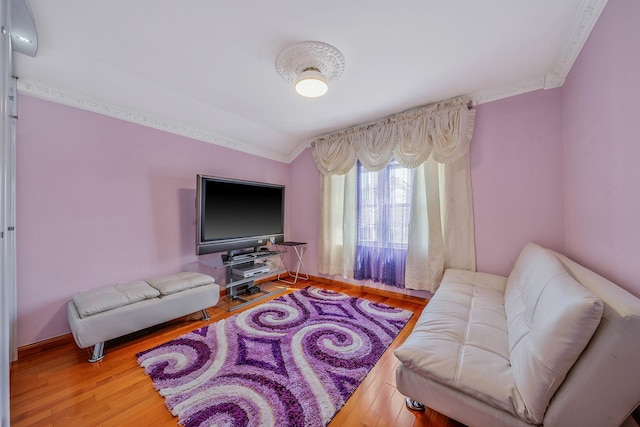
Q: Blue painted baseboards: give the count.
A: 0